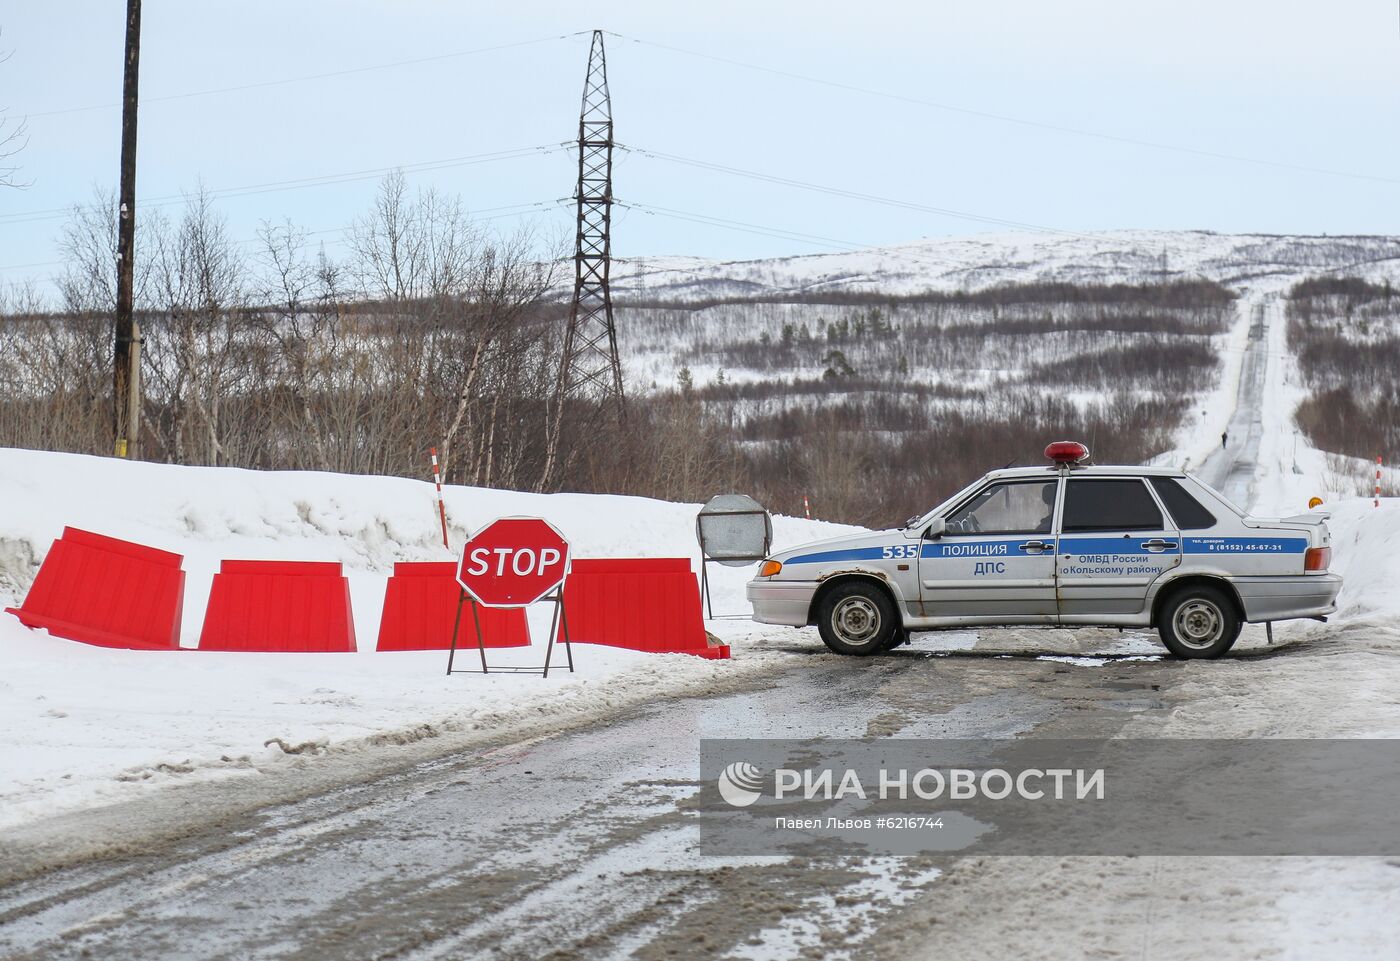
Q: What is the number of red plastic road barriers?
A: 4